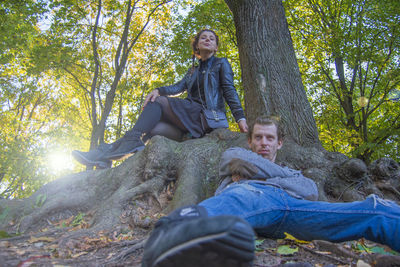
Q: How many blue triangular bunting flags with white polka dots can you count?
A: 0